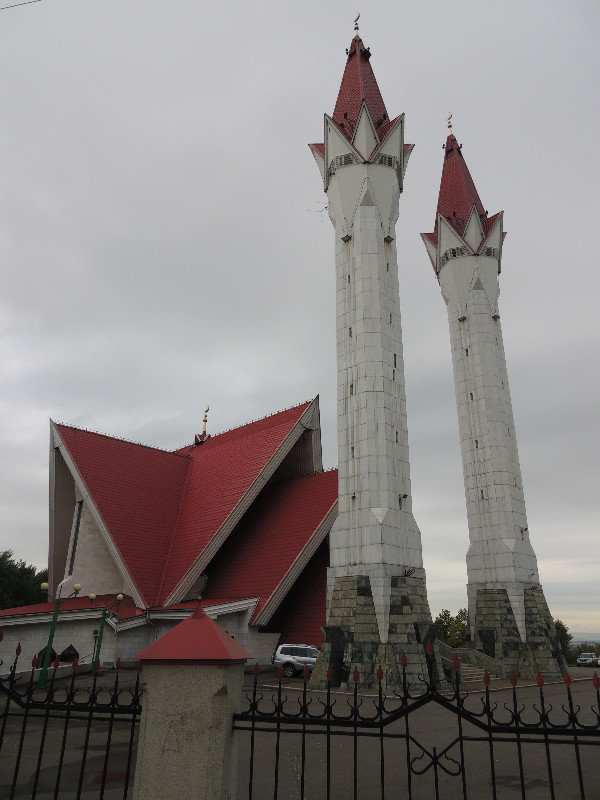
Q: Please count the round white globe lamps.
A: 4